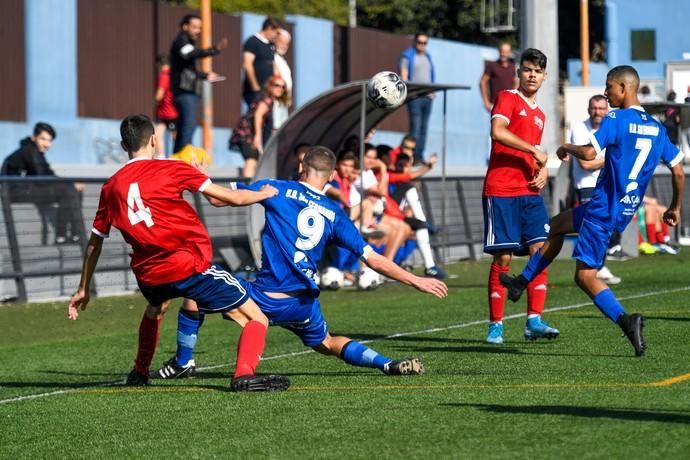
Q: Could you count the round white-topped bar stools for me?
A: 0